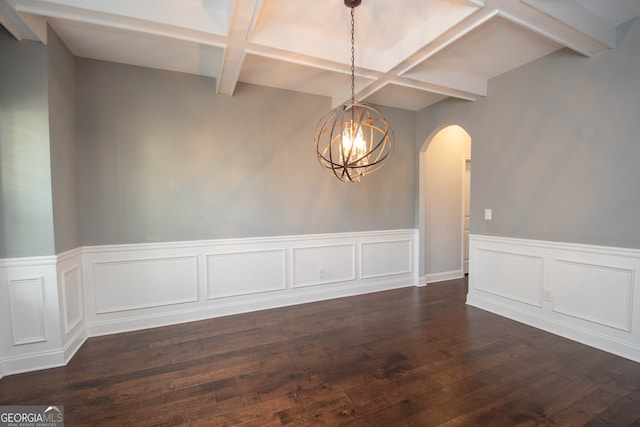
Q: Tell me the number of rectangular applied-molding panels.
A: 8